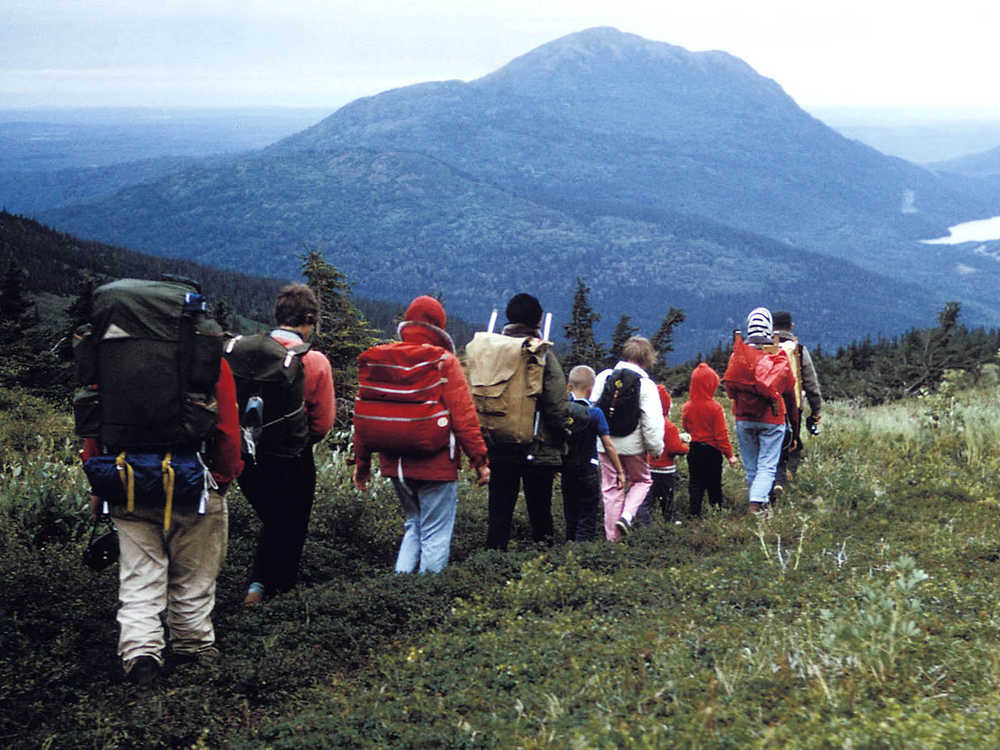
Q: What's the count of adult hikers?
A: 7